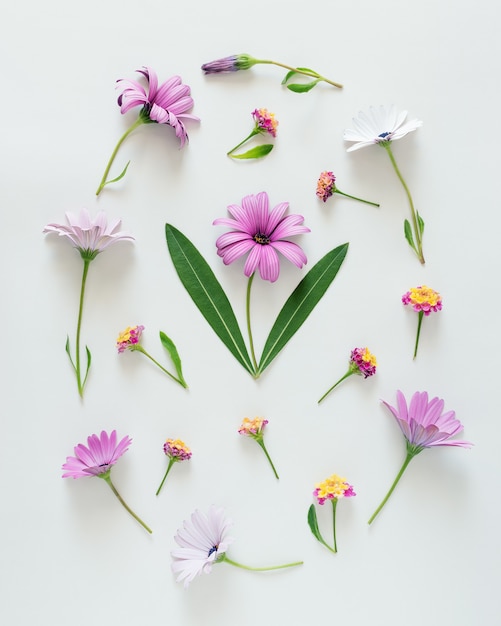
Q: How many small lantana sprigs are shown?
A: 8